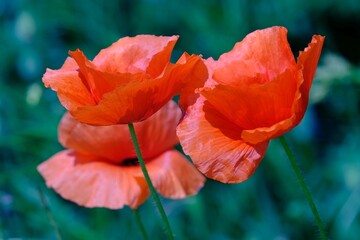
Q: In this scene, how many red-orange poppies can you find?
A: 3